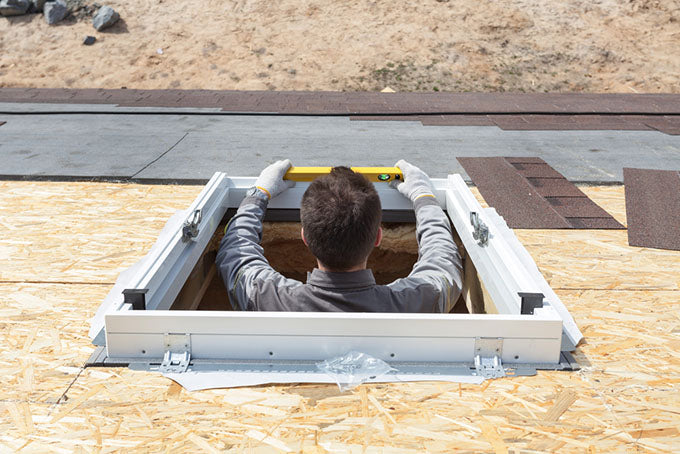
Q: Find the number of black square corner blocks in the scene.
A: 2